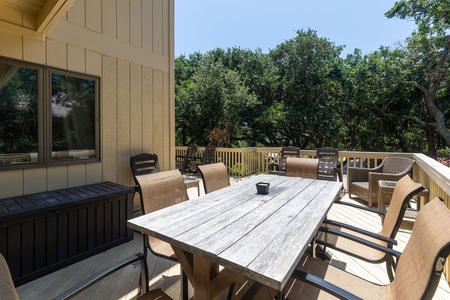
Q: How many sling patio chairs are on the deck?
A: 6